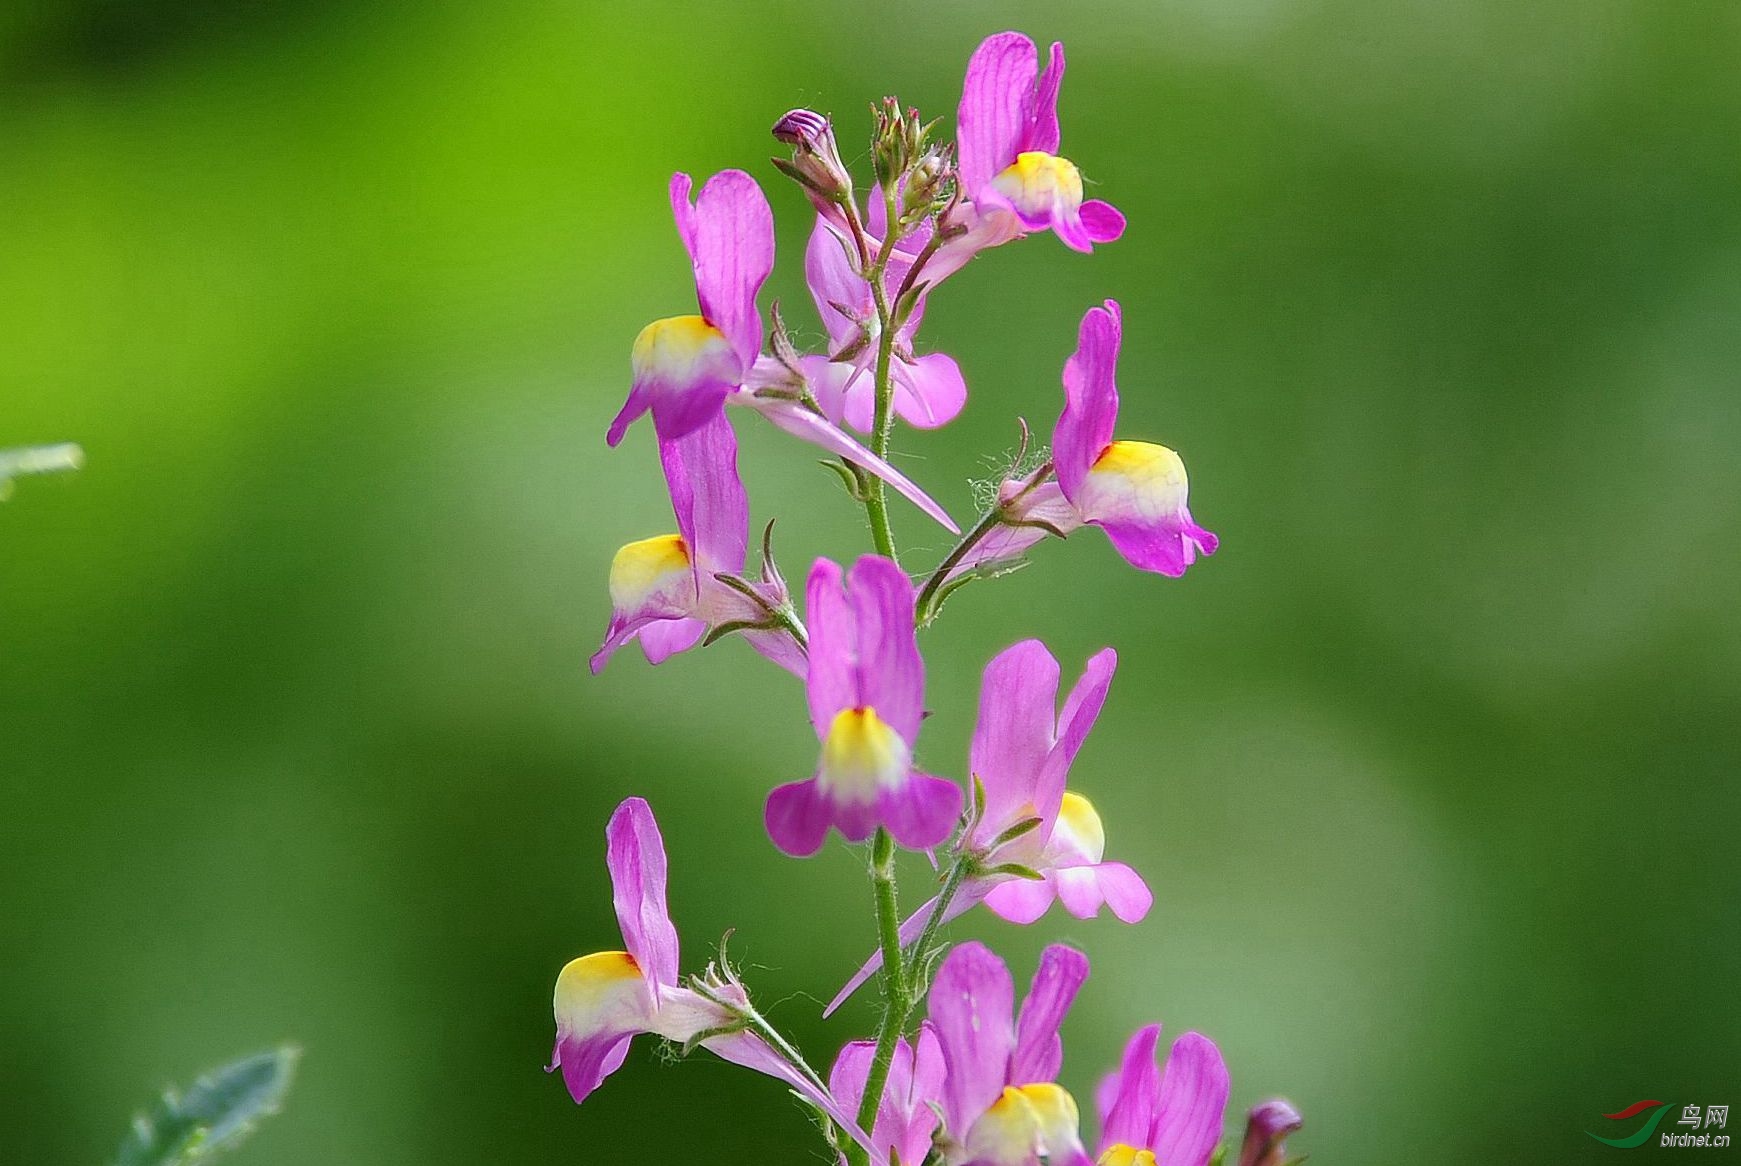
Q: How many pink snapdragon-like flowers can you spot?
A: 11